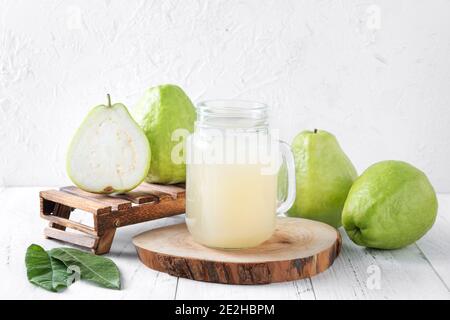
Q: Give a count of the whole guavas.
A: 3